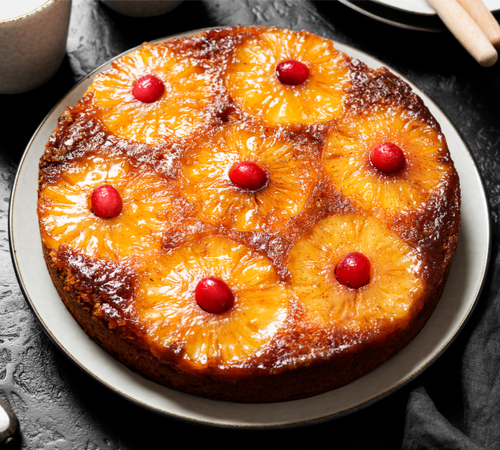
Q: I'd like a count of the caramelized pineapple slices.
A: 7